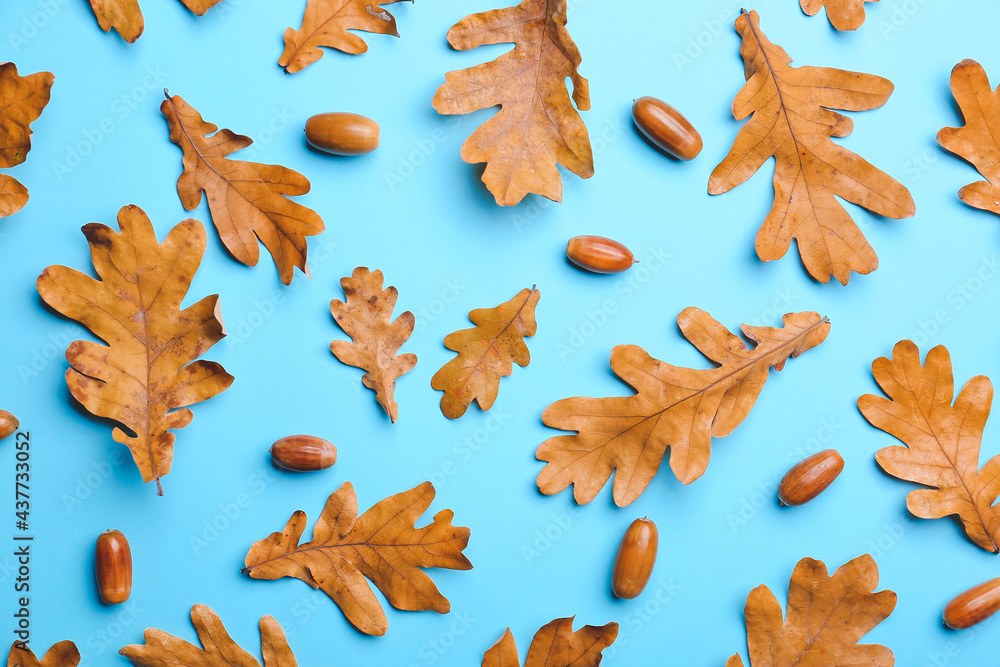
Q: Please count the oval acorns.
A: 9